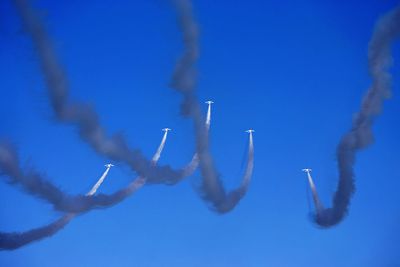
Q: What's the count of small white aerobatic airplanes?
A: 5